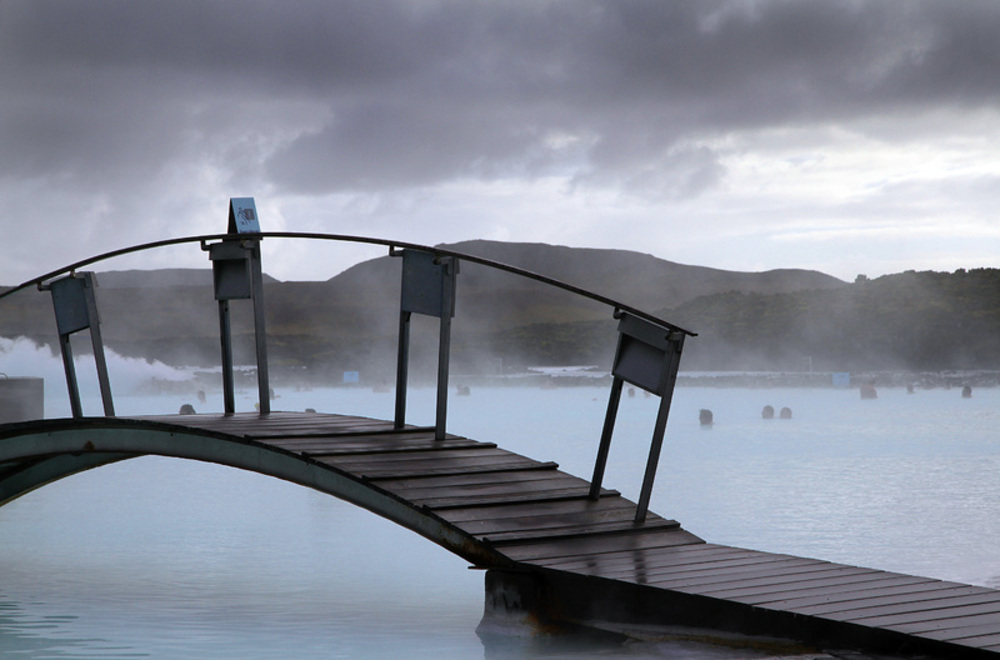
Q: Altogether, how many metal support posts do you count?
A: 8